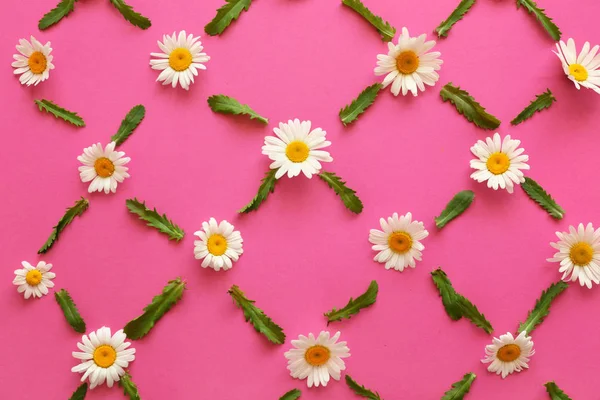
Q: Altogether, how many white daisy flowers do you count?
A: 14